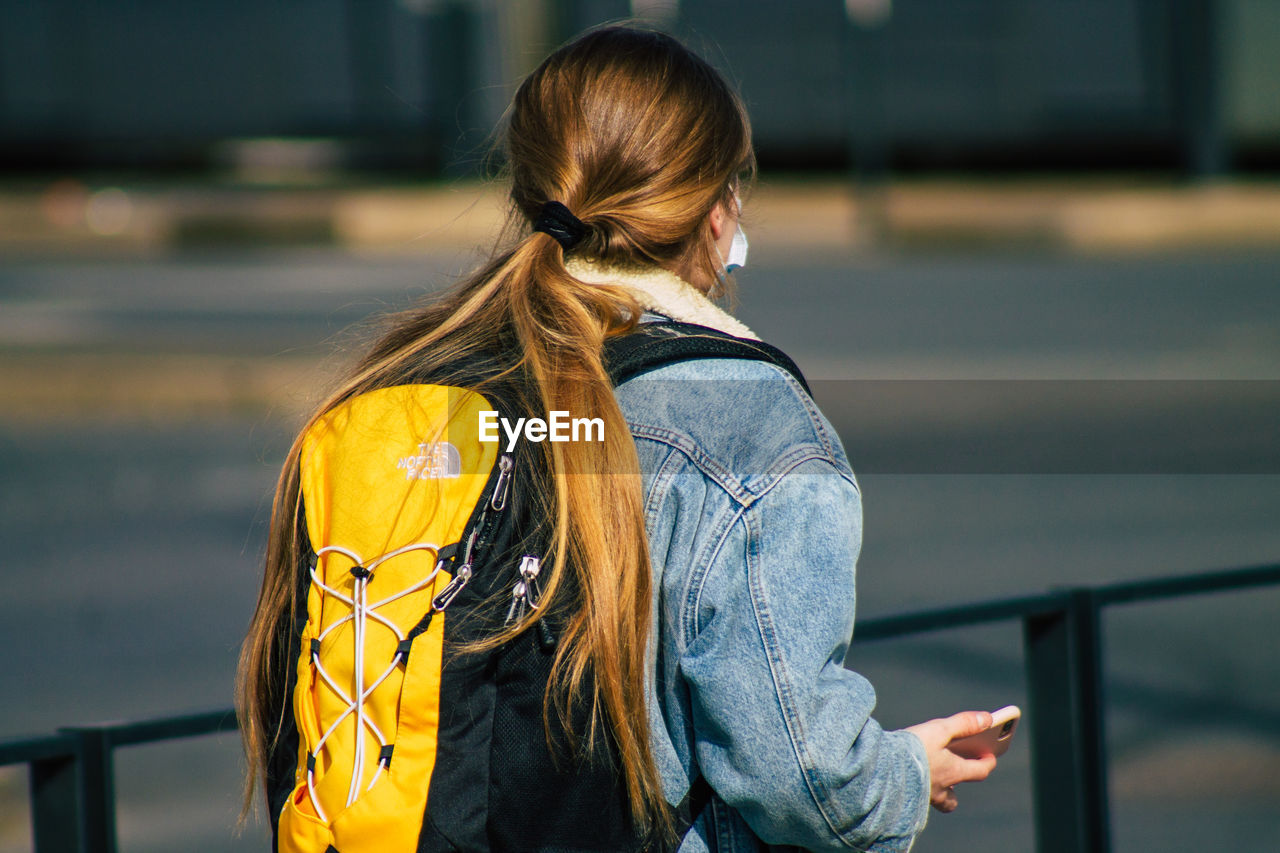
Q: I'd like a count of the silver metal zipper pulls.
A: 4